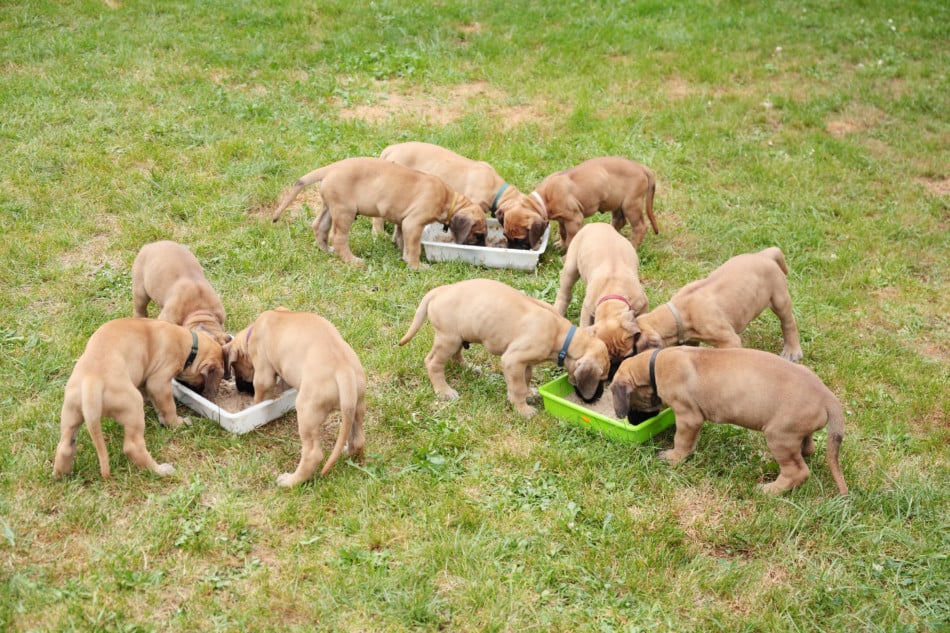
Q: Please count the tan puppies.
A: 10